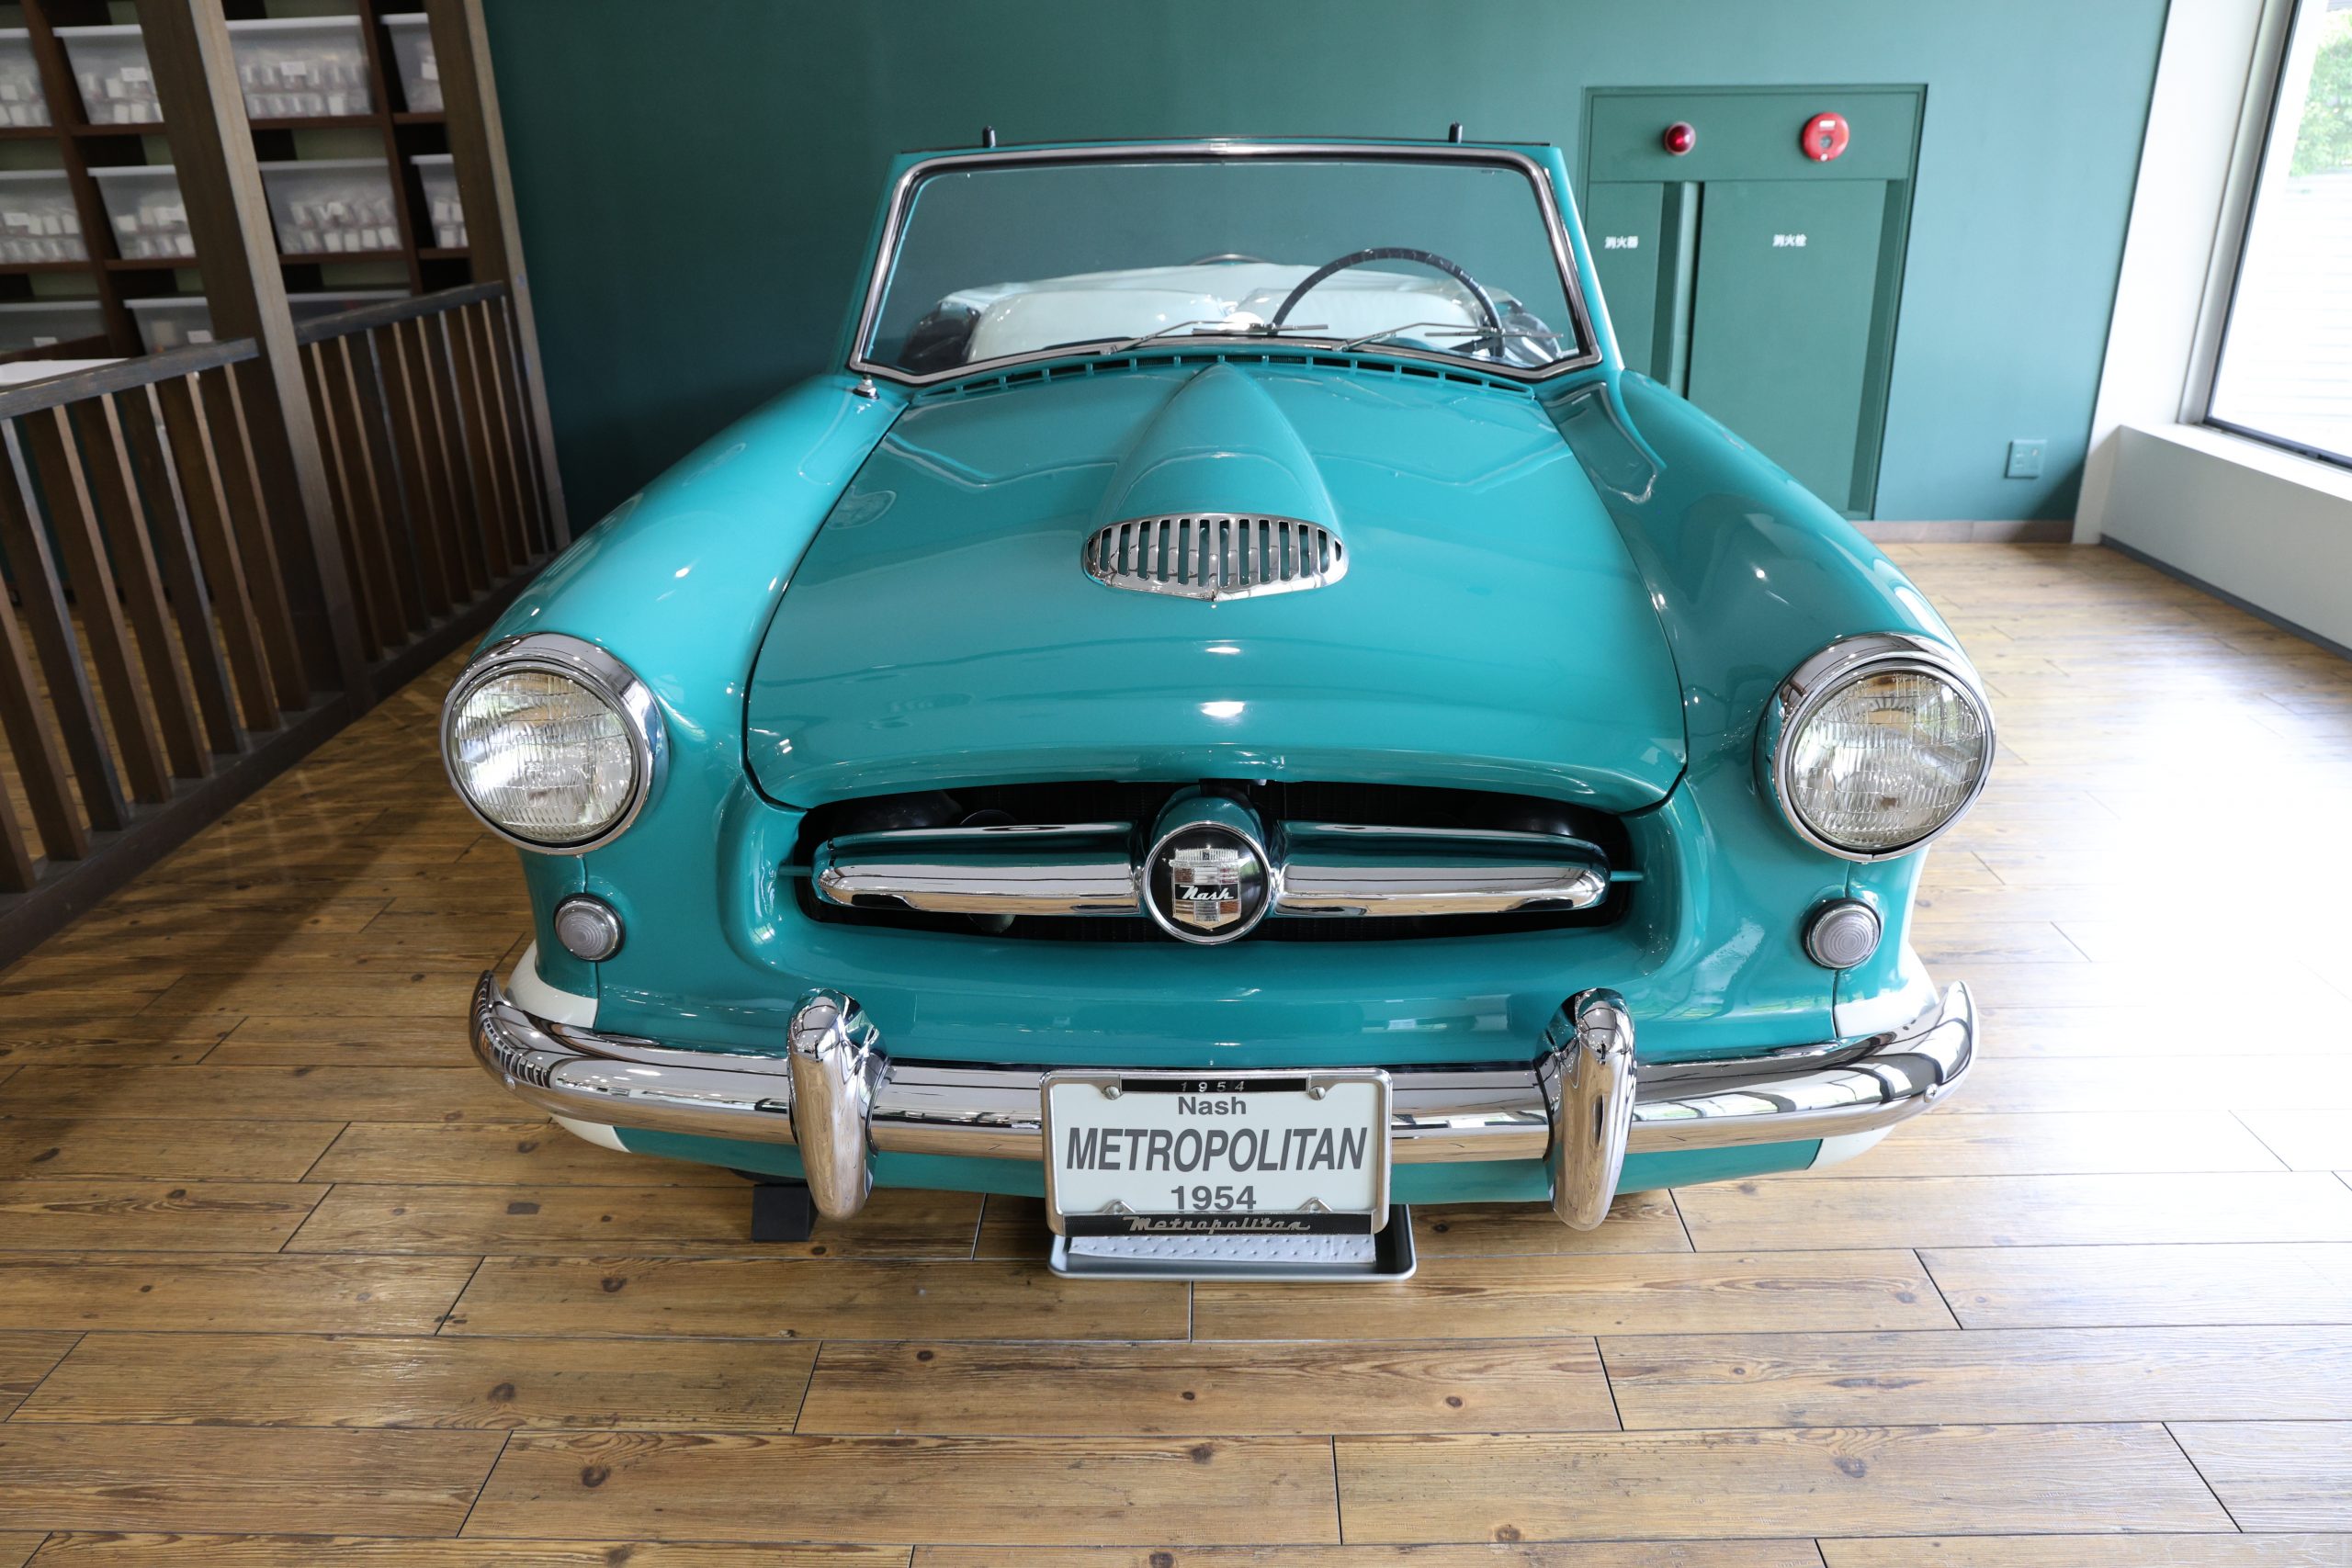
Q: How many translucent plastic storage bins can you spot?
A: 11